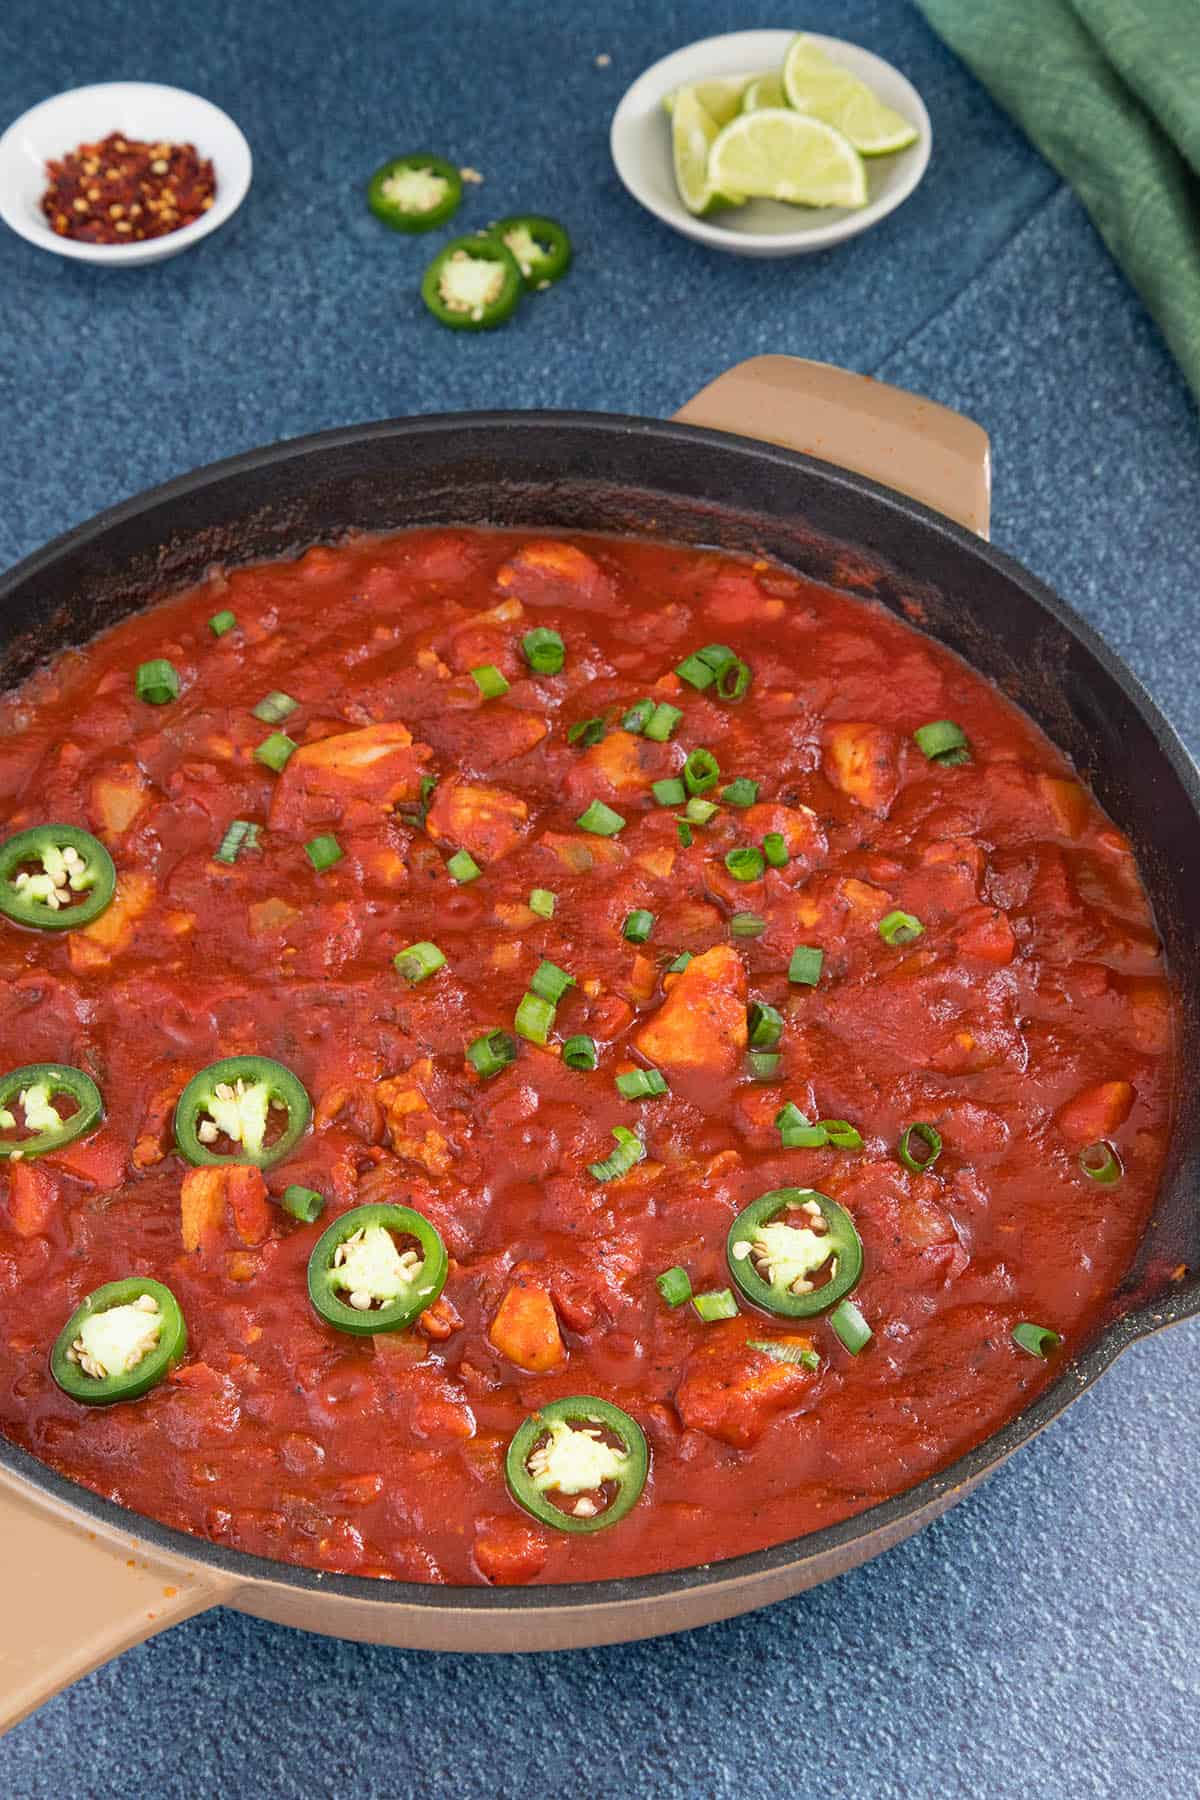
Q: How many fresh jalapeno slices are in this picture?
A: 10